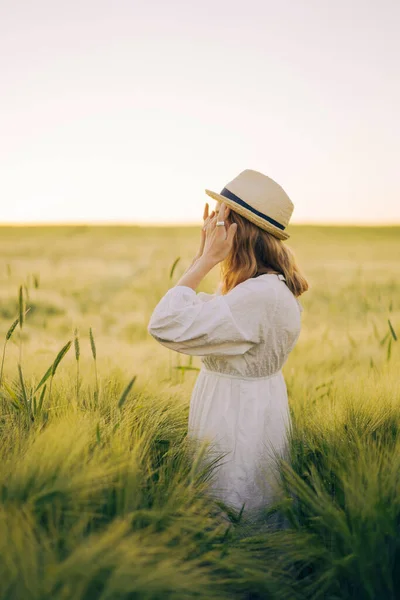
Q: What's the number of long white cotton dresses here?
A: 1